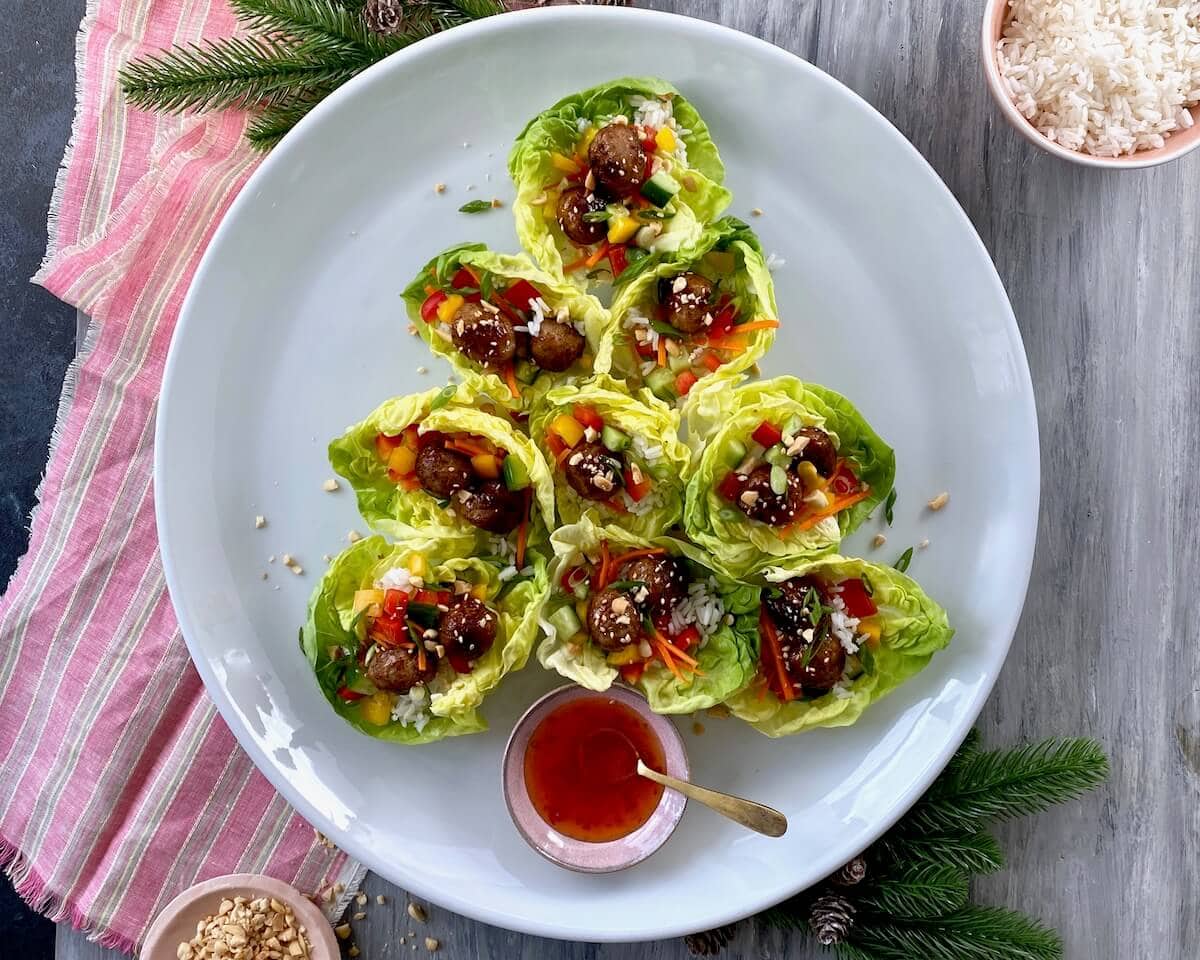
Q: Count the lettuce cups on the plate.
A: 9